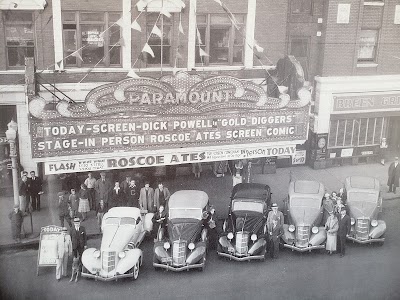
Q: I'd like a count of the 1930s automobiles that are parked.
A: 5